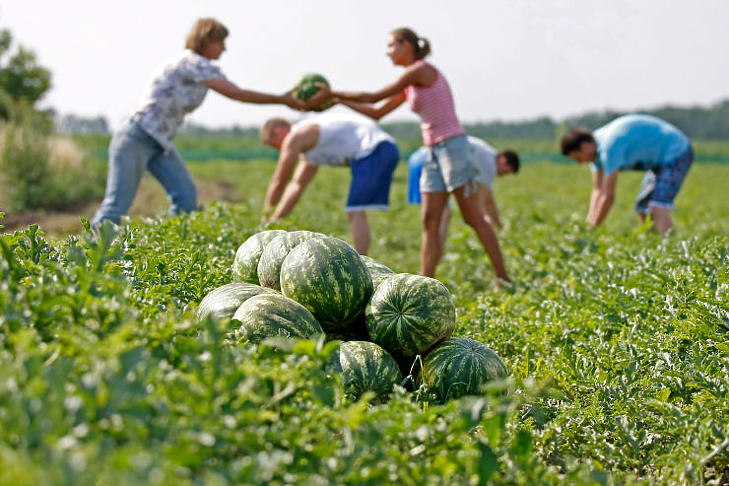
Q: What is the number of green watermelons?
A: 10